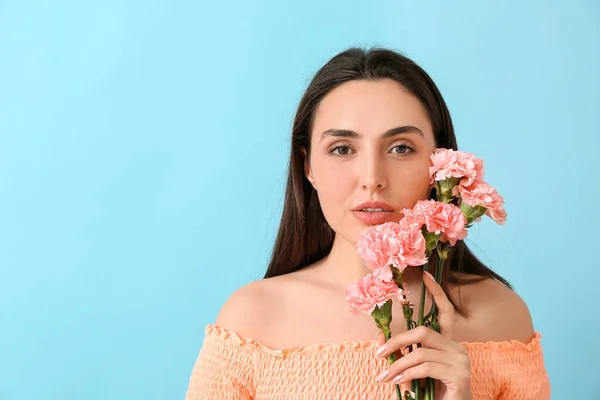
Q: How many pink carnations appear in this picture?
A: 5